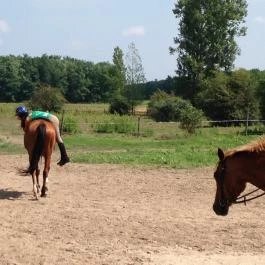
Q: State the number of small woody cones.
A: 0